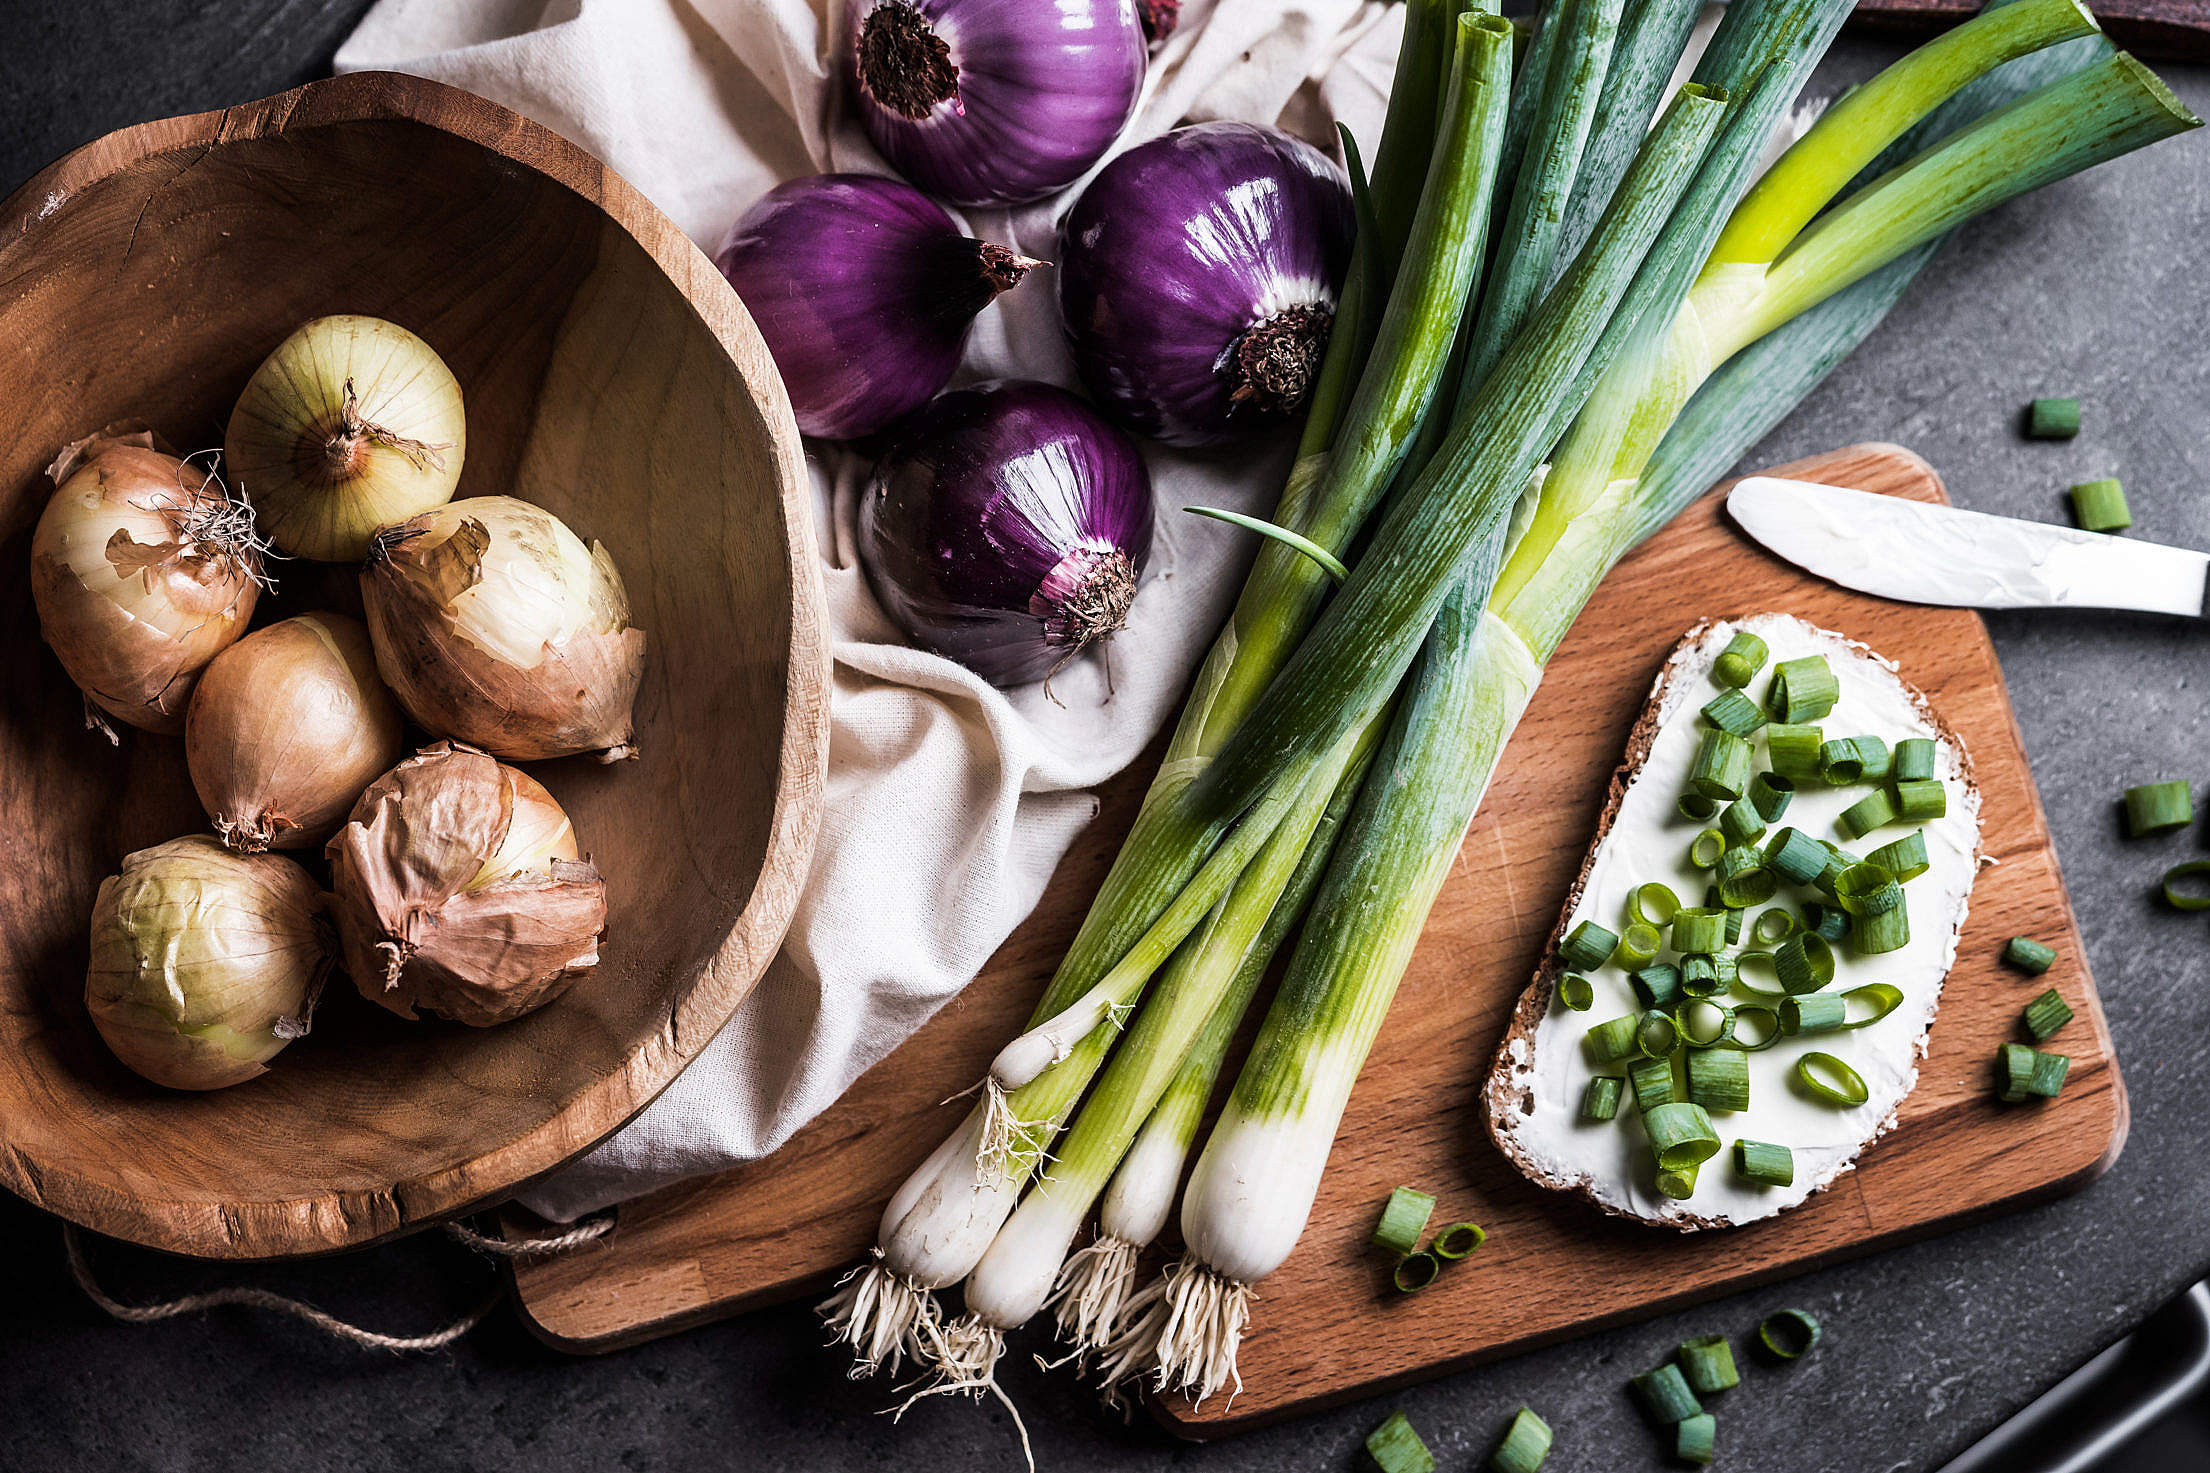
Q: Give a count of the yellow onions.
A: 6